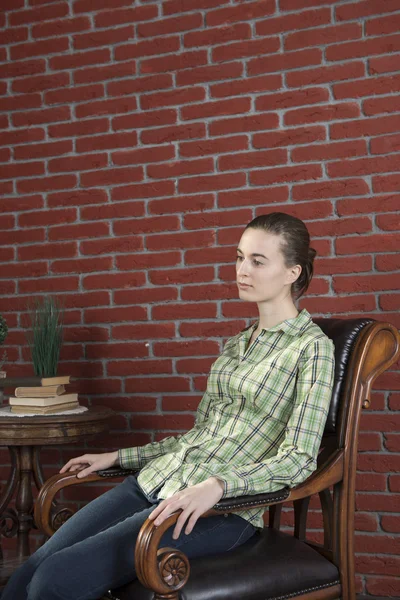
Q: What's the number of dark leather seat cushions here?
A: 1